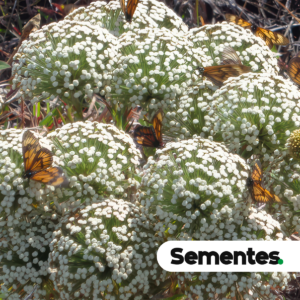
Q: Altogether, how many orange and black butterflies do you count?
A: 7